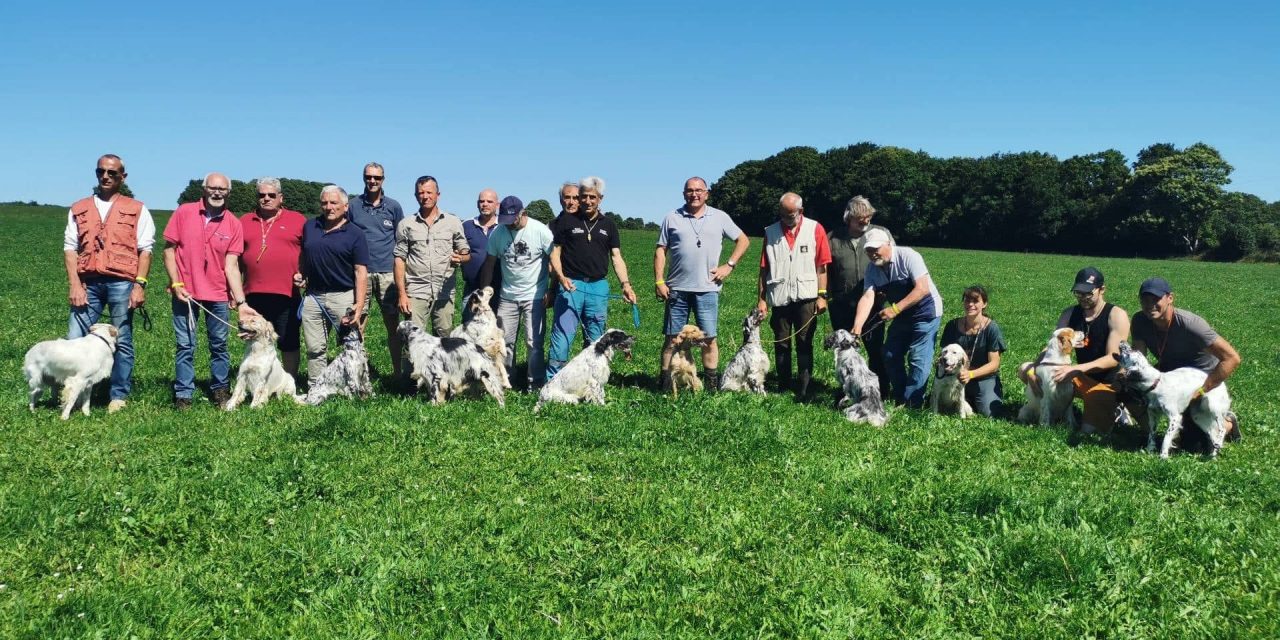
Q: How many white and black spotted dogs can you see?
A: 7